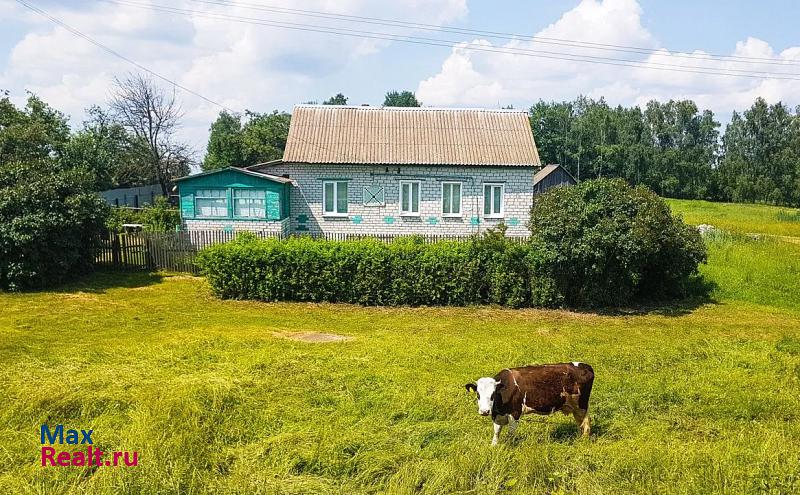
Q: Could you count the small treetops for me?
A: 2